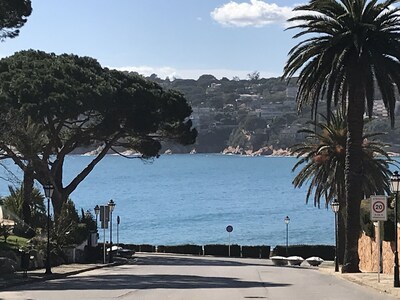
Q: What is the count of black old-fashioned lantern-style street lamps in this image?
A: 6